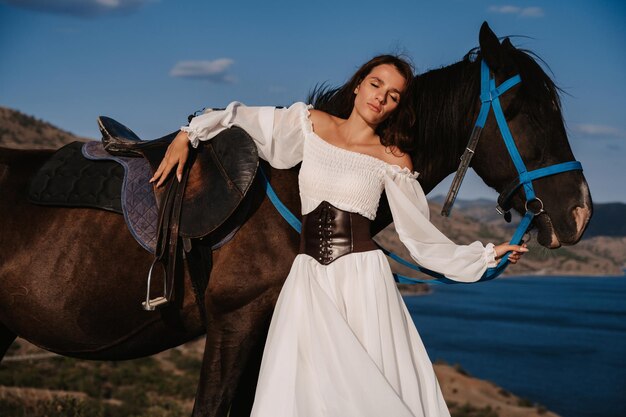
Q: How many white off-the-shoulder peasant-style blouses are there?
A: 1